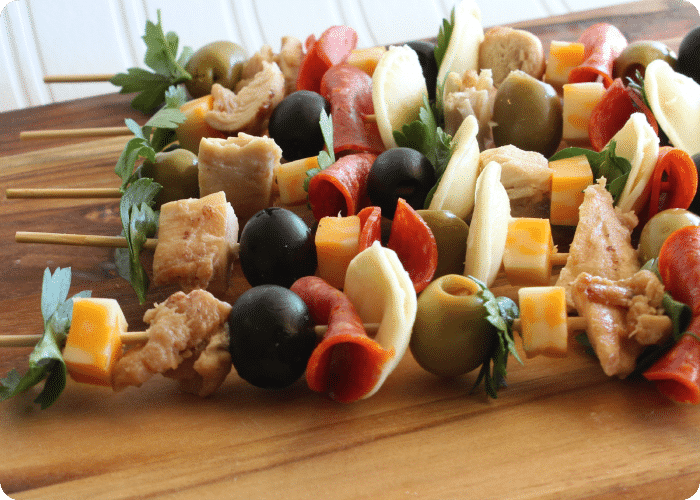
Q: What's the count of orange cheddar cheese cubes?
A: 10